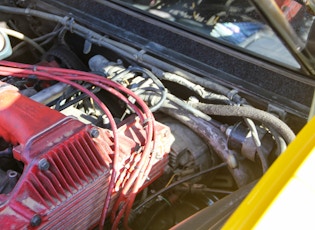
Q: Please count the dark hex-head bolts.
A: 3